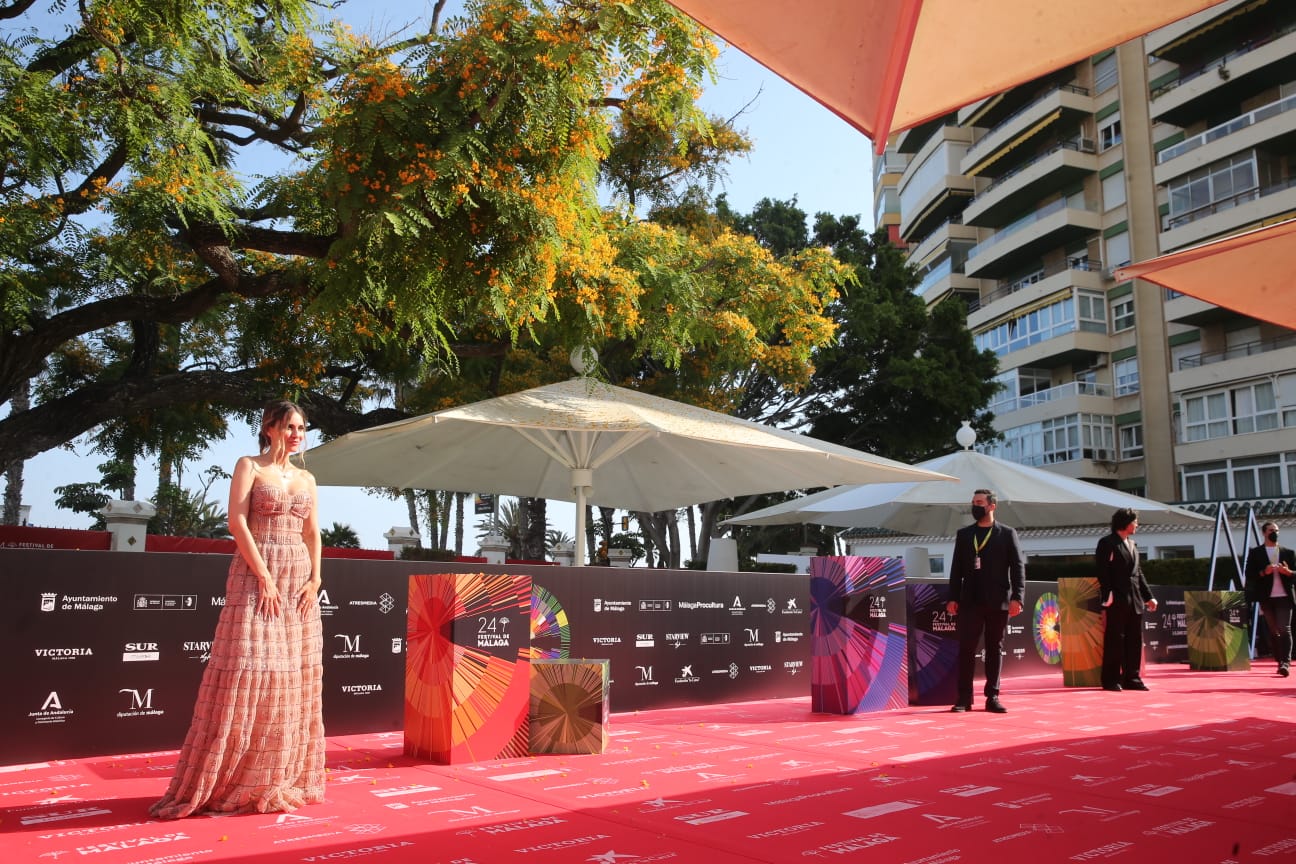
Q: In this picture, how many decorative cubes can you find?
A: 6